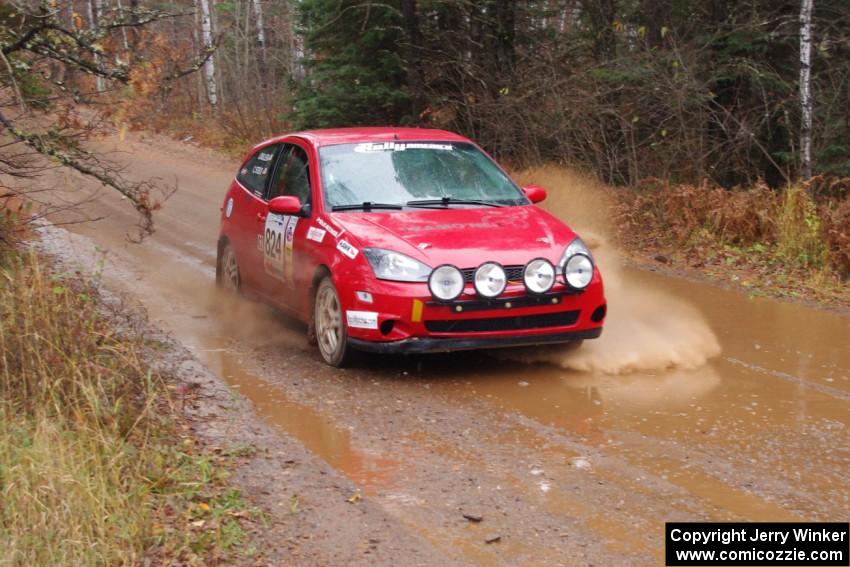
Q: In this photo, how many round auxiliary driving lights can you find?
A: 4